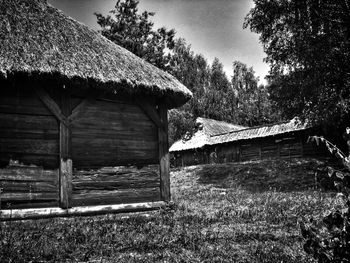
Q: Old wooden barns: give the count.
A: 2